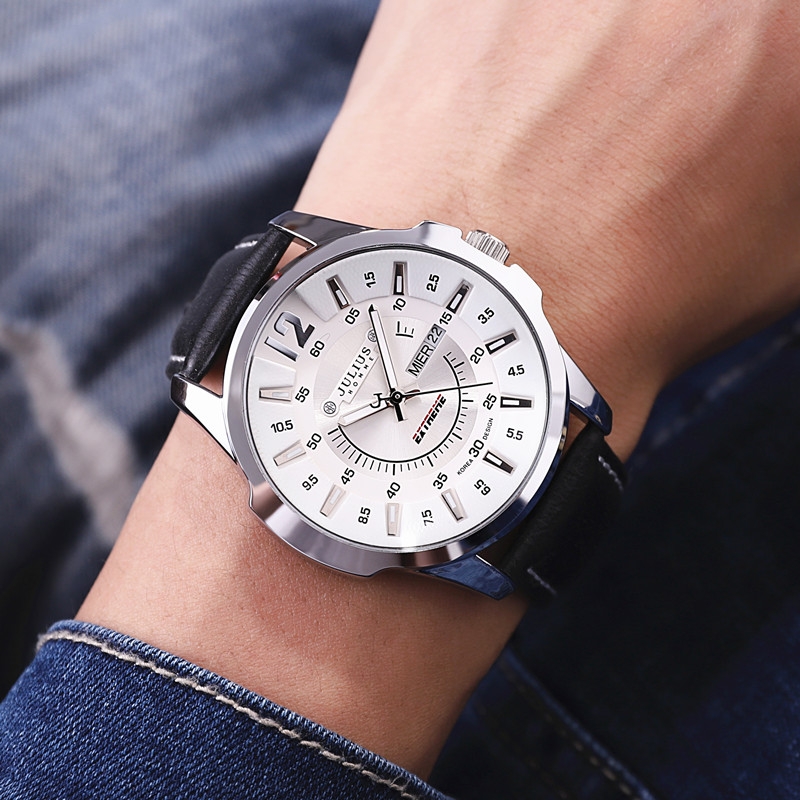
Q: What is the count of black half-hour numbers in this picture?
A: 10